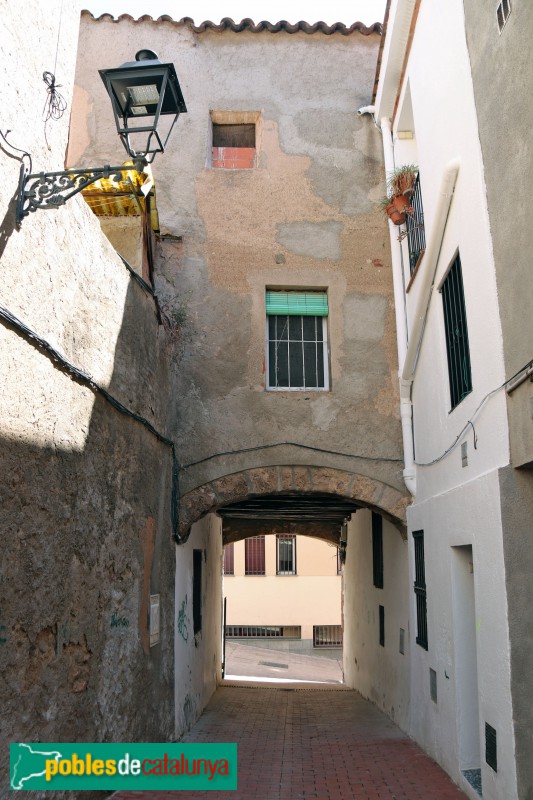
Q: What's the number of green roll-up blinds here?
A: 1